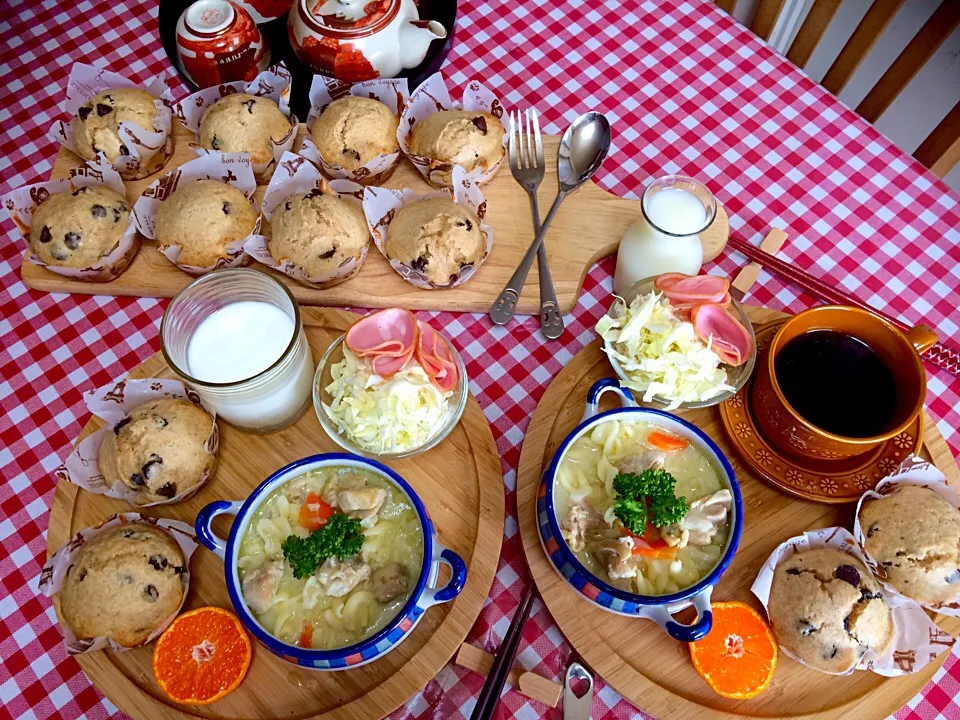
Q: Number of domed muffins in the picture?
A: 12